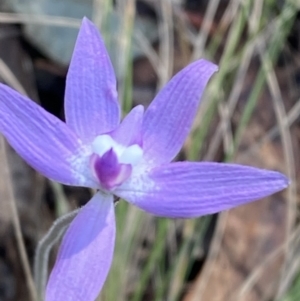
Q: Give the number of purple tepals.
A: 5